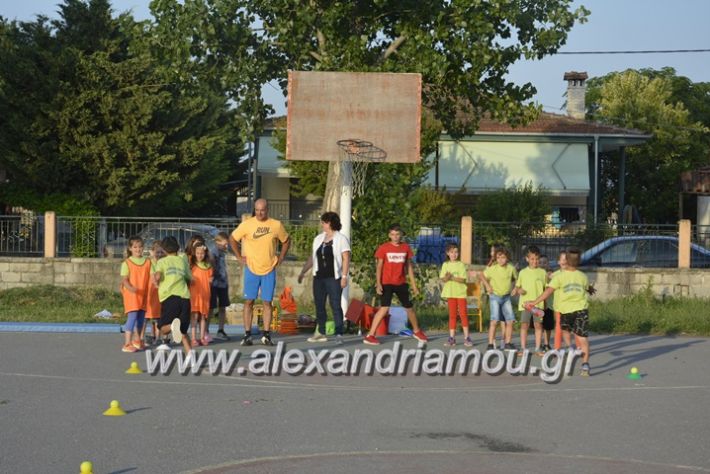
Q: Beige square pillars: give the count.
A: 3